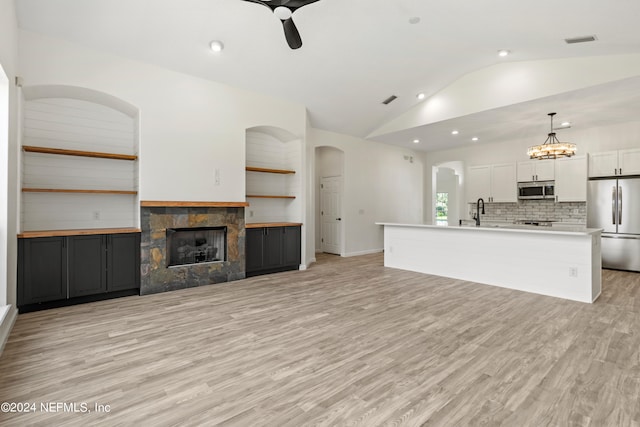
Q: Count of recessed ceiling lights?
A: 7